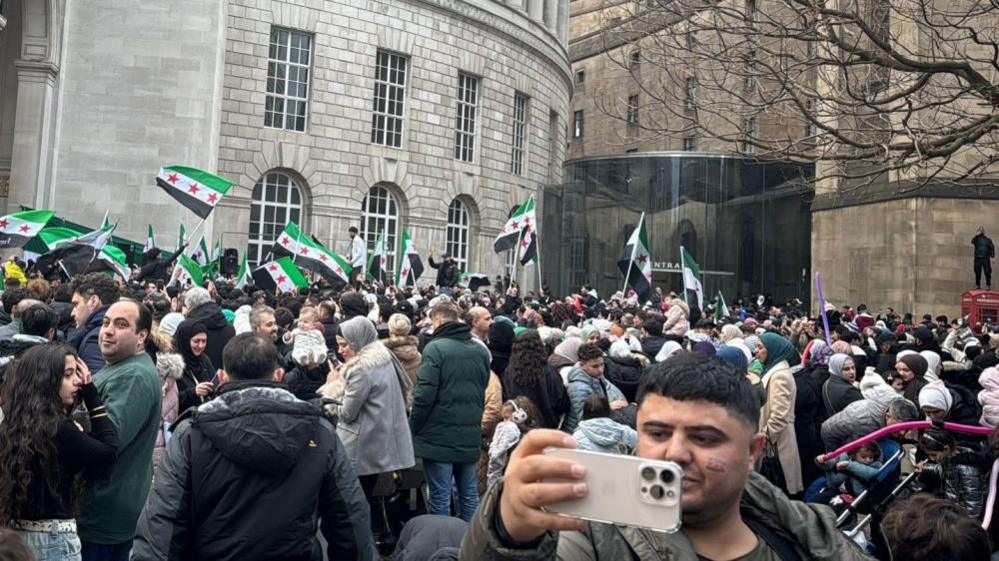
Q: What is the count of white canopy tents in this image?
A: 0